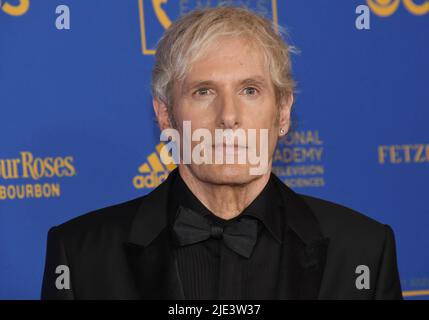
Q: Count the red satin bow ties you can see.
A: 0